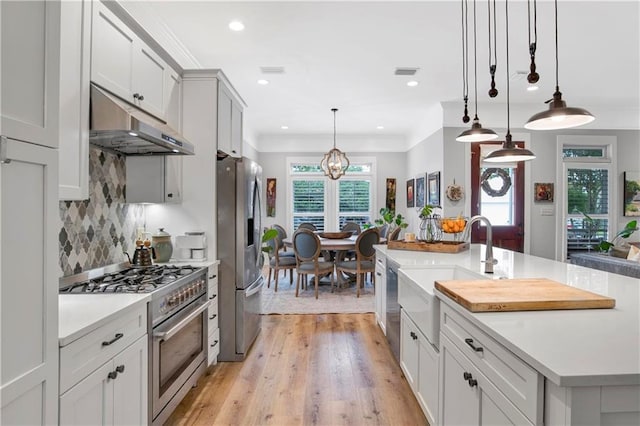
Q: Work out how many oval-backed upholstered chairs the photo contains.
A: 8